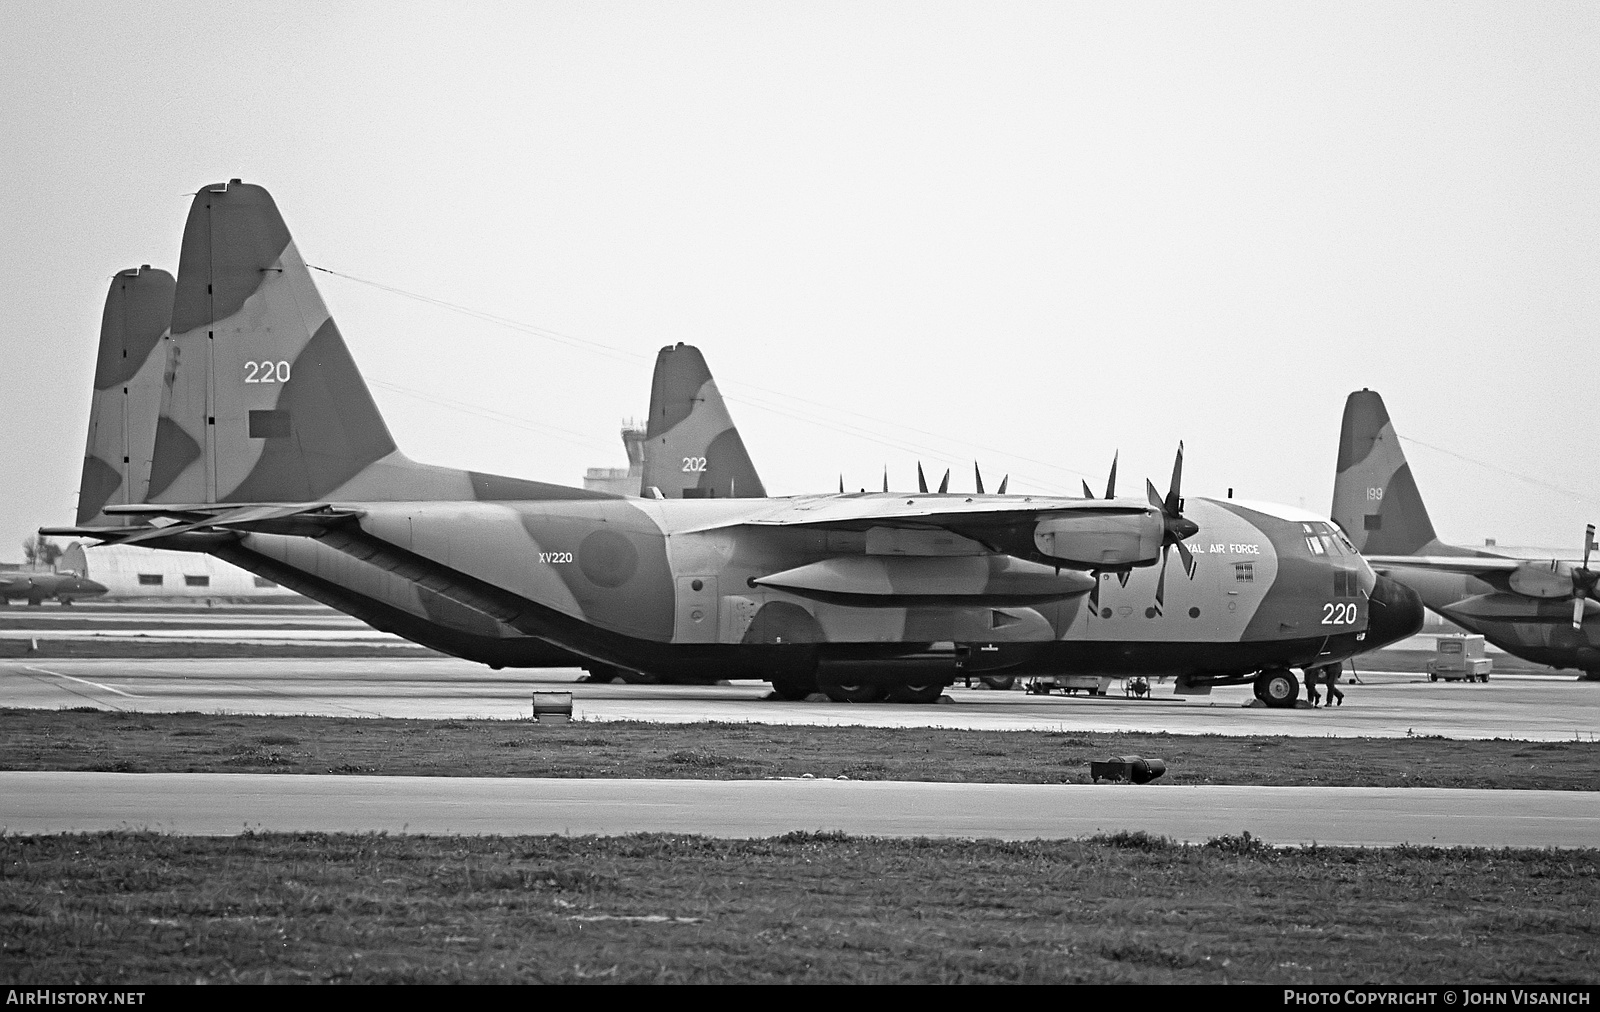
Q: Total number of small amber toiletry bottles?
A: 0